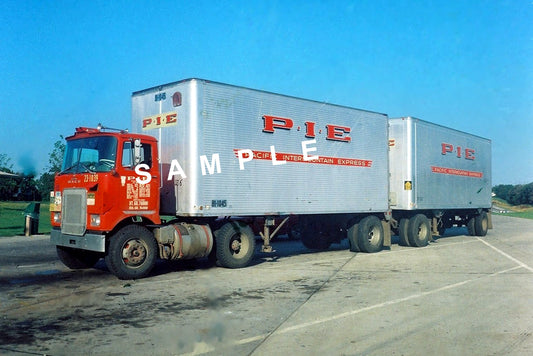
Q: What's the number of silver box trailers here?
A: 2